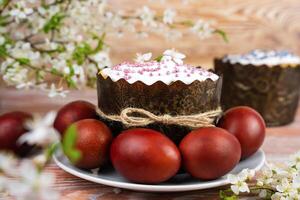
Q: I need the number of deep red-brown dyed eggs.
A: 6